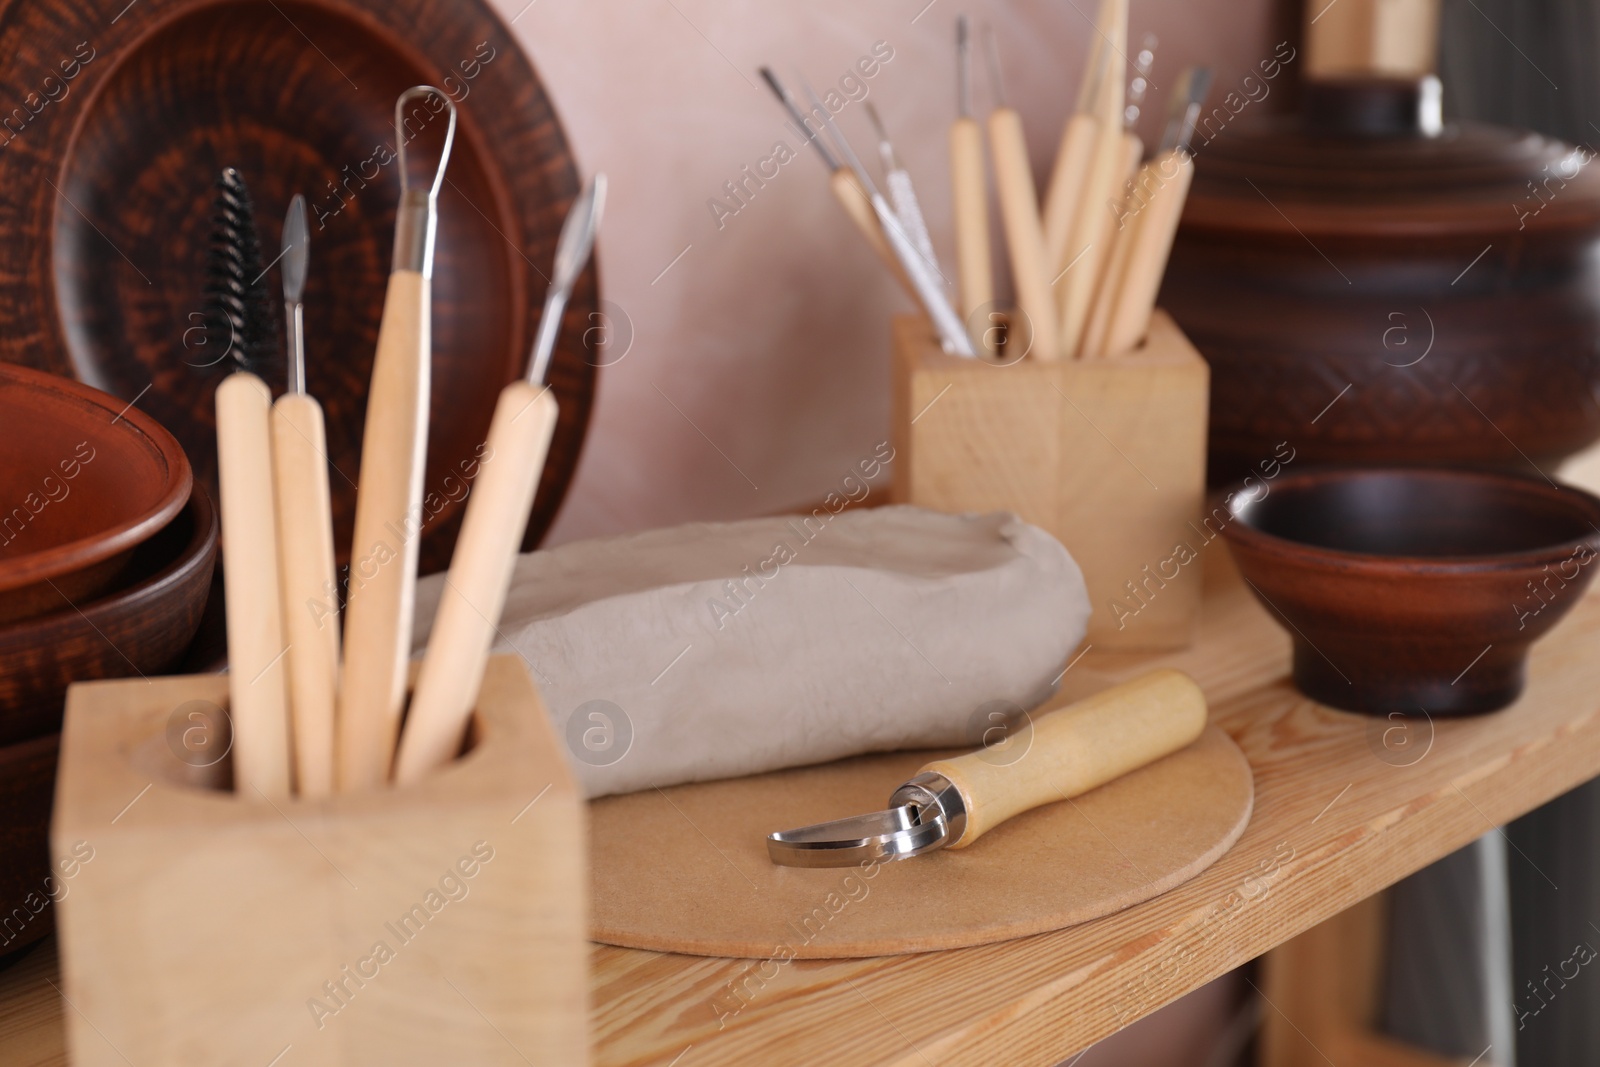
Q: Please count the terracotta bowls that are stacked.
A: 3